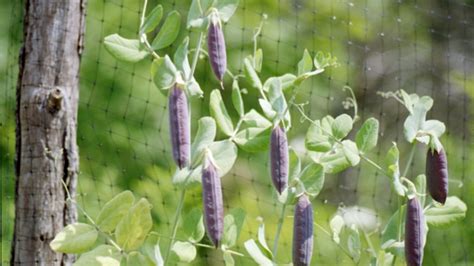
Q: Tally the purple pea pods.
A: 7